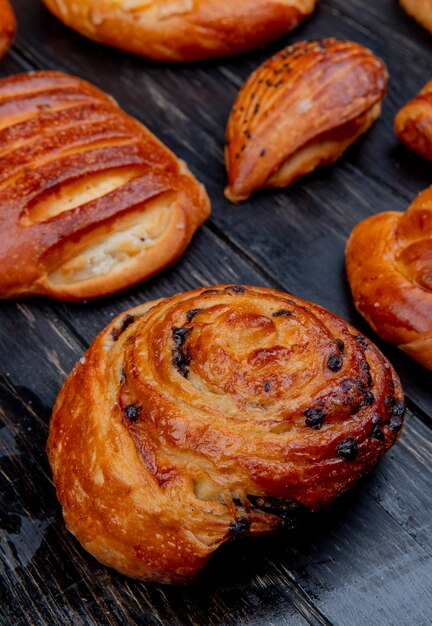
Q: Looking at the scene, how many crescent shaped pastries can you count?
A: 1